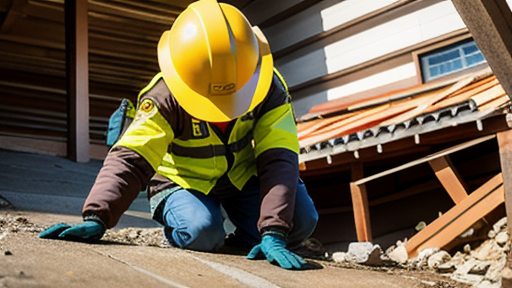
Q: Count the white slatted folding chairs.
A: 0